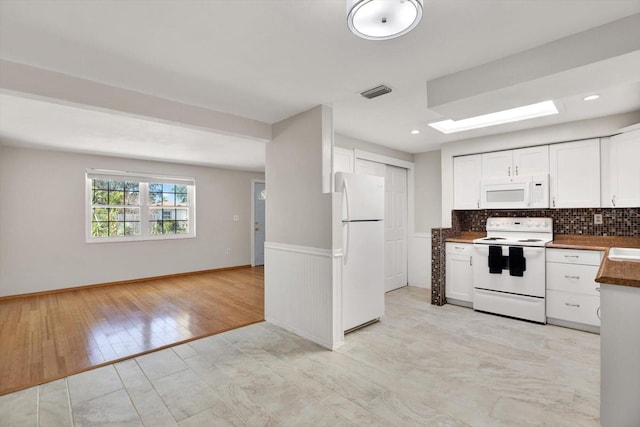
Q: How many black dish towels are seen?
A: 2